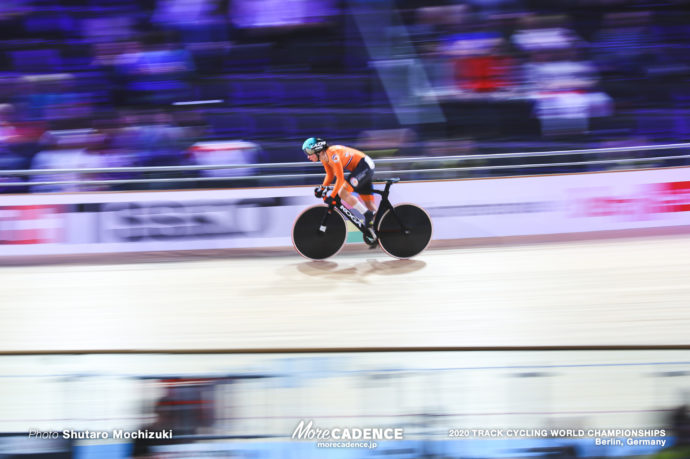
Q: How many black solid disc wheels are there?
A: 2